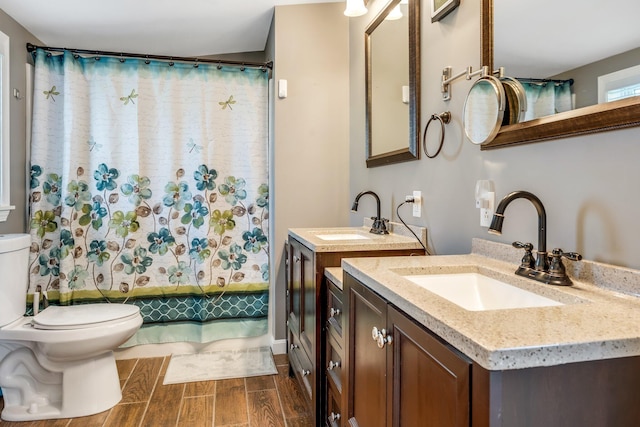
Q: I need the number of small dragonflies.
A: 5